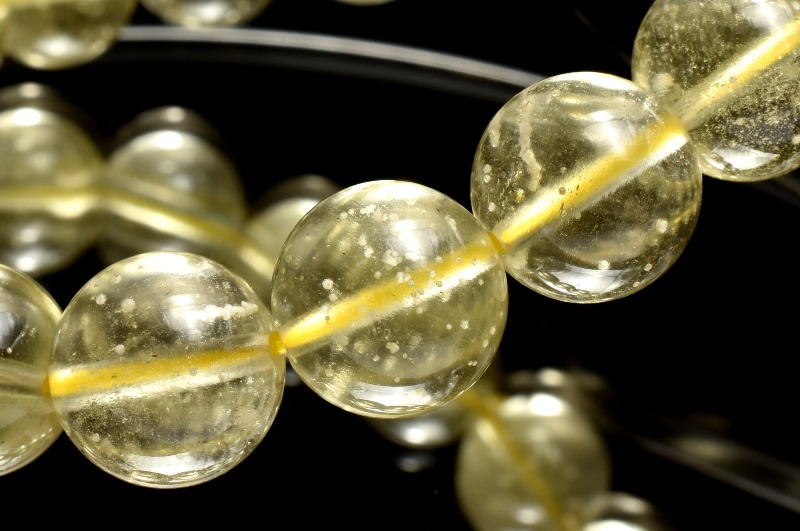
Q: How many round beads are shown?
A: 14